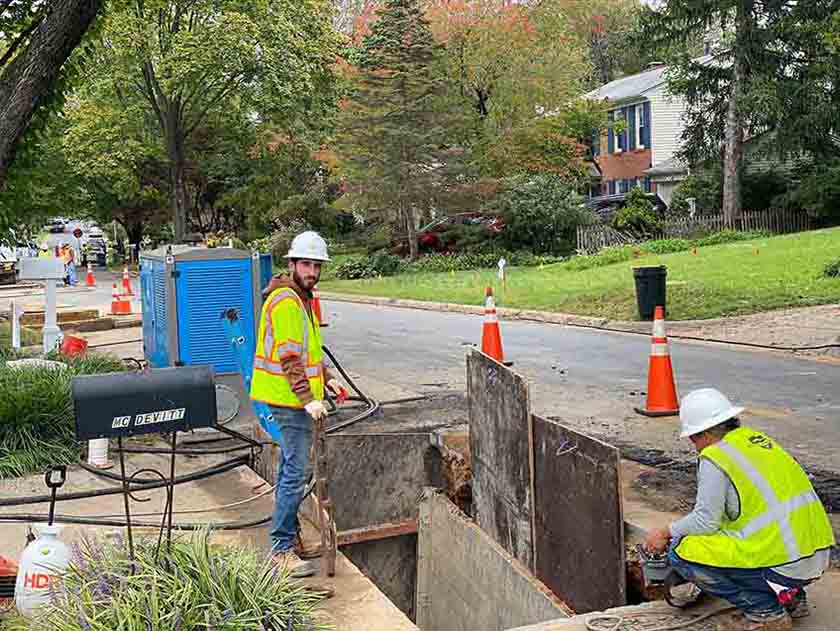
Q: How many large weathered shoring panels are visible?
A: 4